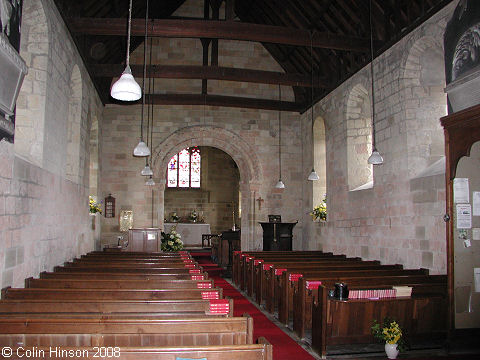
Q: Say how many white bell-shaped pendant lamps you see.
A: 7